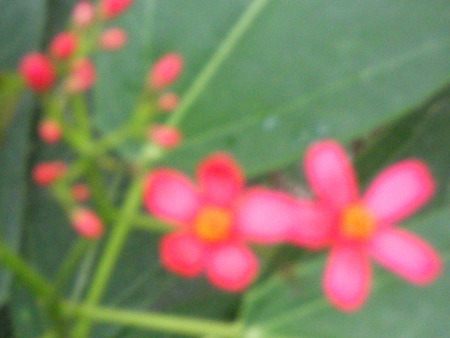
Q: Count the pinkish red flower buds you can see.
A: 13